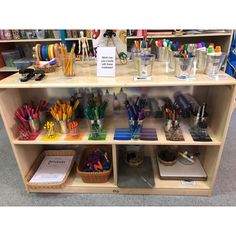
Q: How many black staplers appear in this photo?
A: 2